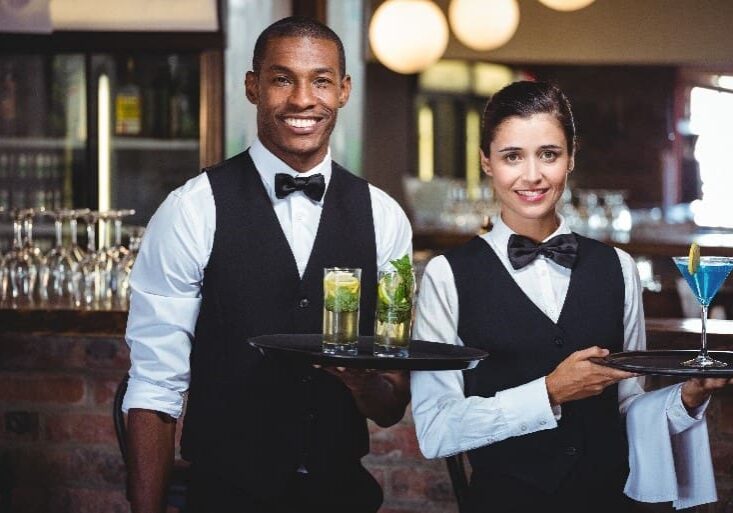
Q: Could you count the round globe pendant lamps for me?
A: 3